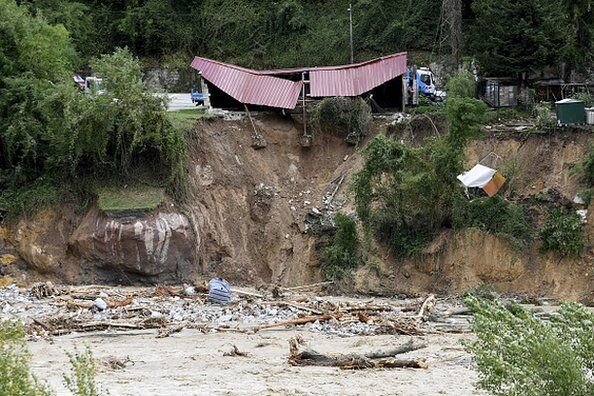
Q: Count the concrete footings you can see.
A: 3